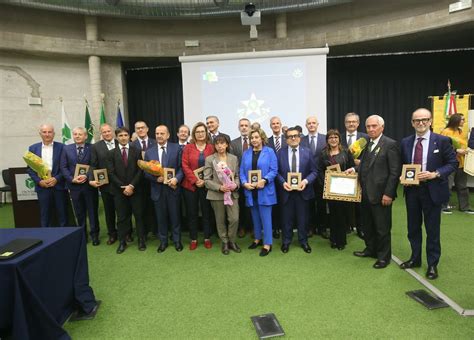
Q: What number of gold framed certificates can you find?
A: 1